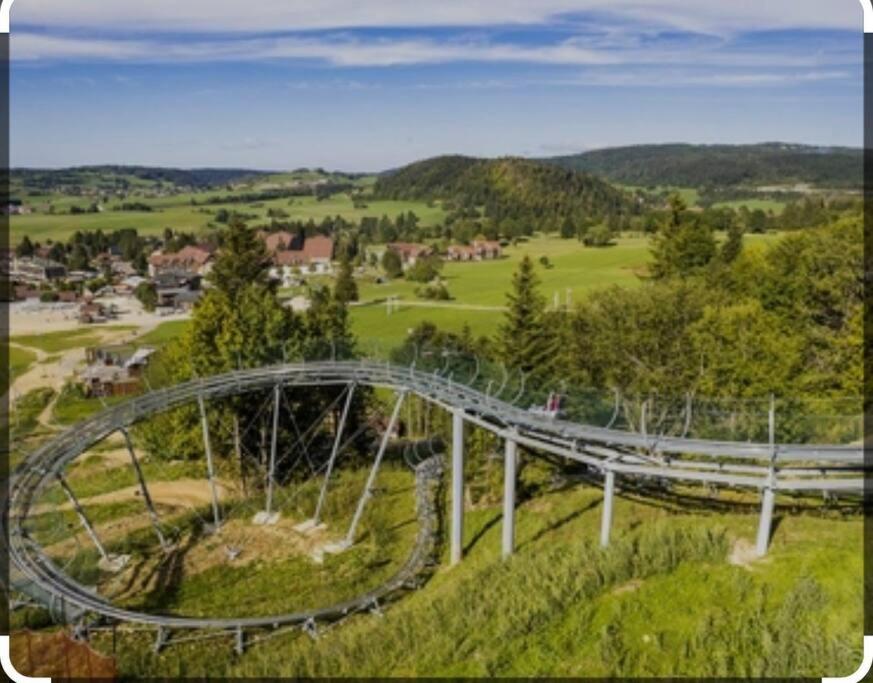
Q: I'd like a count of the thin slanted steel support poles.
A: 6